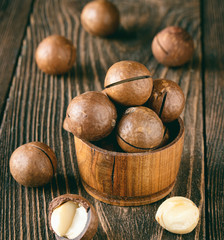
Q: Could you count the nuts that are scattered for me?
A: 6